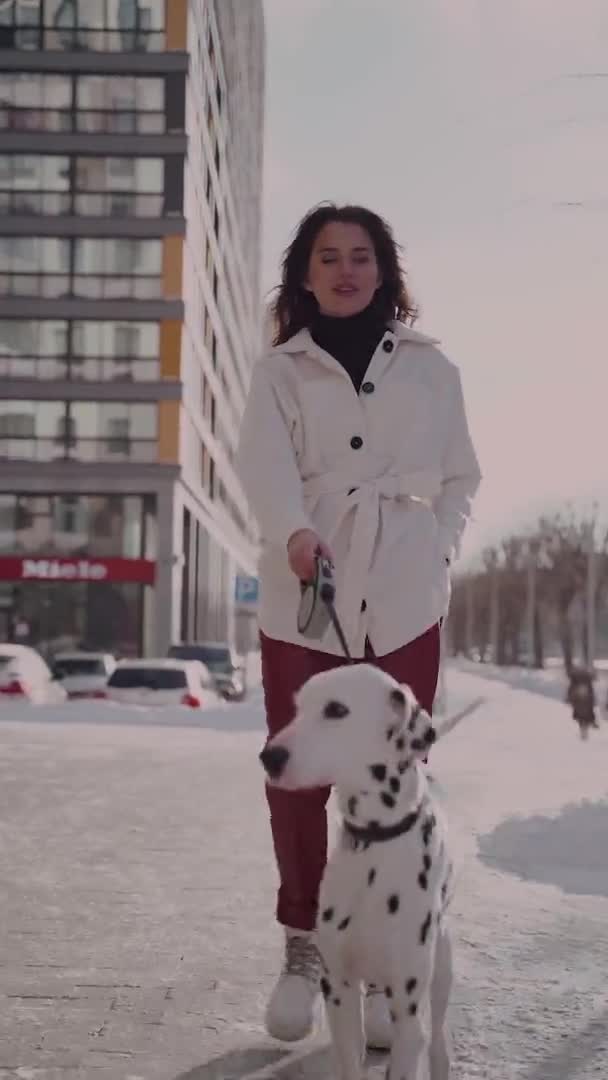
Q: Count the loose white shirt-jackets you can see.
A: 1